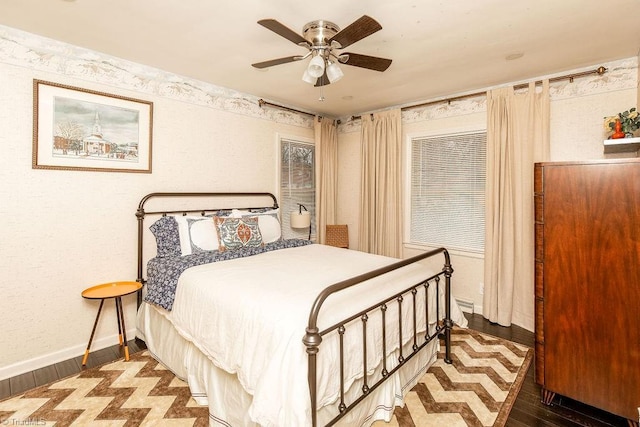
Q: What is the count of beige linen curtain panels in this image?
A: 3